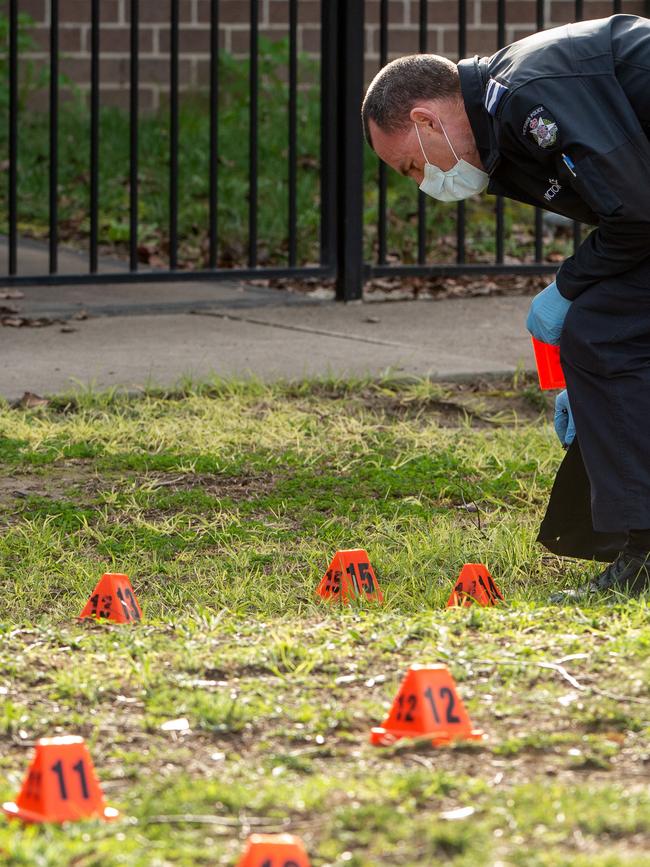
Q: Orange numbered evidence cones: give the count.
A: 6